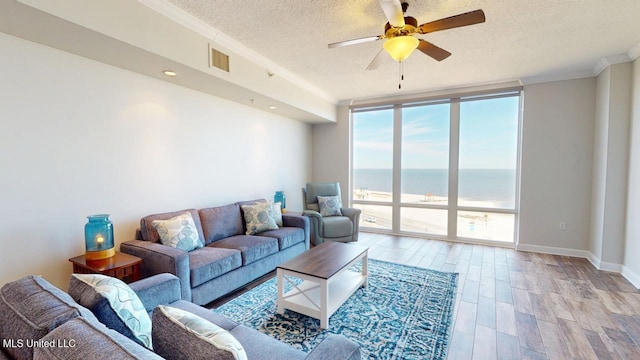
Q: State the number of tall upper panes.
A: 3